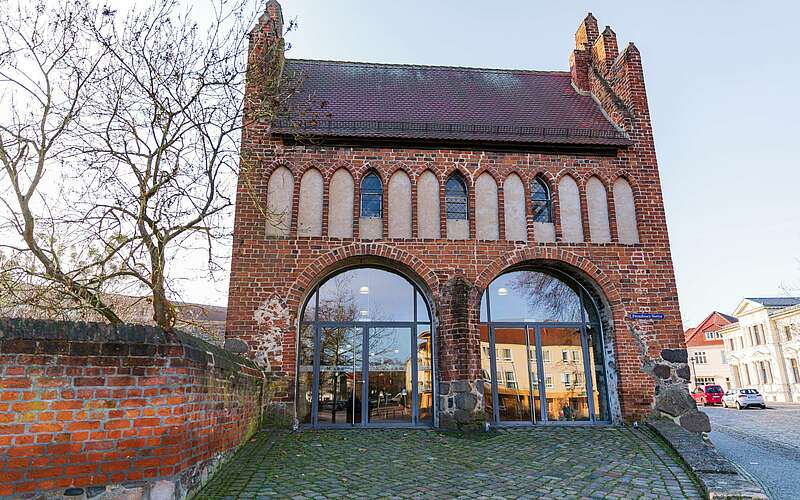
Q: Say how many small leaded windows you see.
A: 3